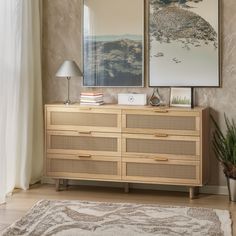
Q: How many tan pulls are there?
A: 6